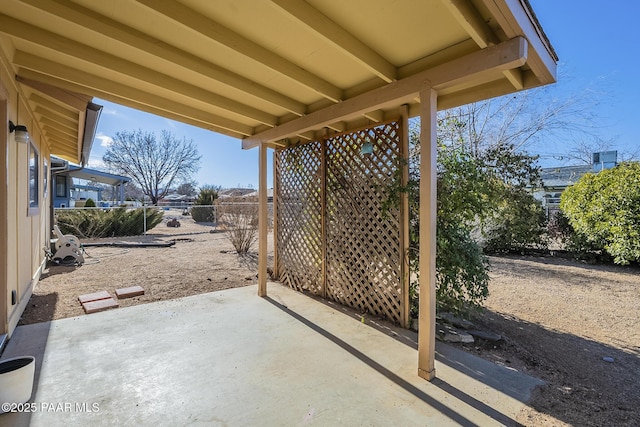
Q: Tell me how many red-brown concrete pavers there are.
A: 3